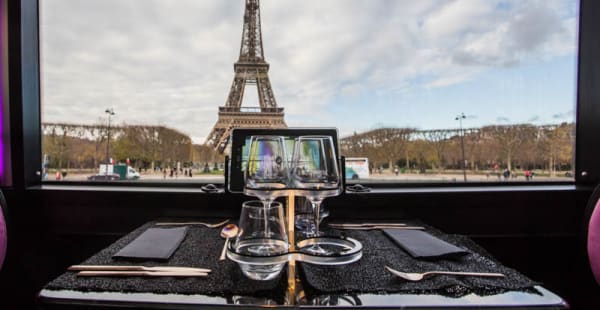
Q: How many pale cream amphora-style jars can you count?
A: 0